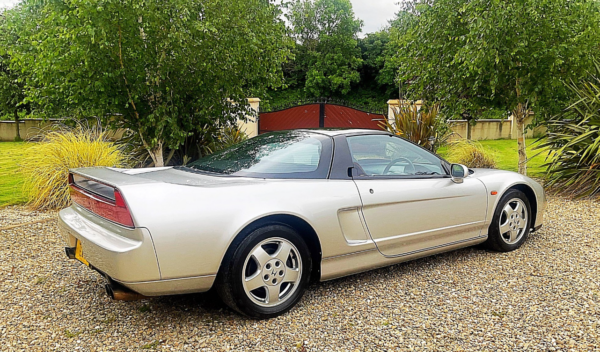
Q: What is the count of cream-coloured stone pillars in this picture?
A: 2